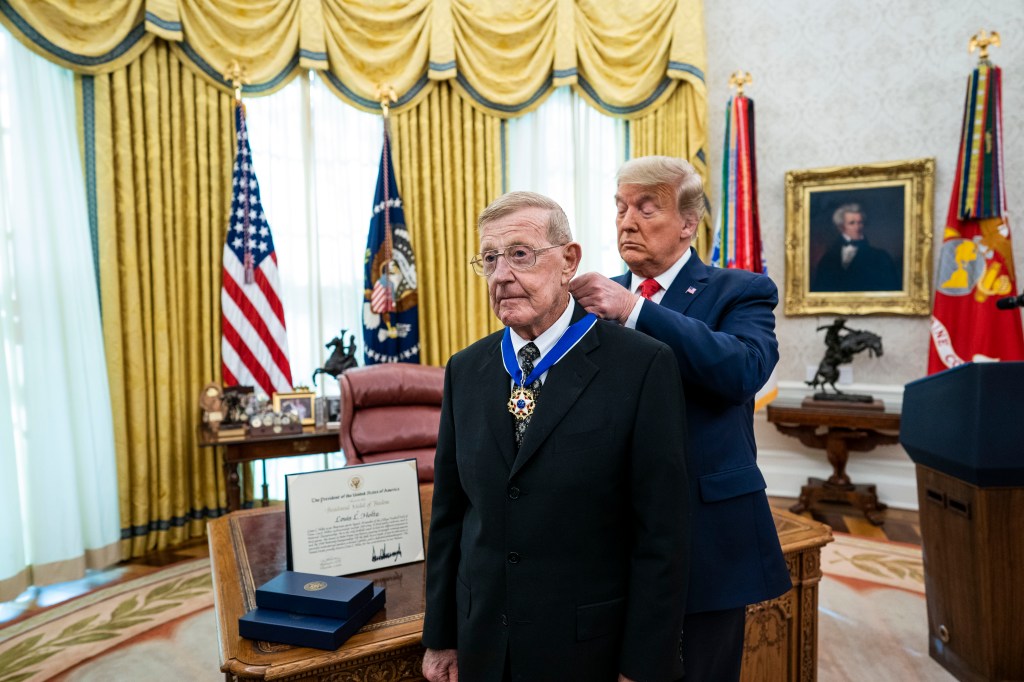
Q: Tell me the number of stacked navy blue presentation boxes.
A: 2